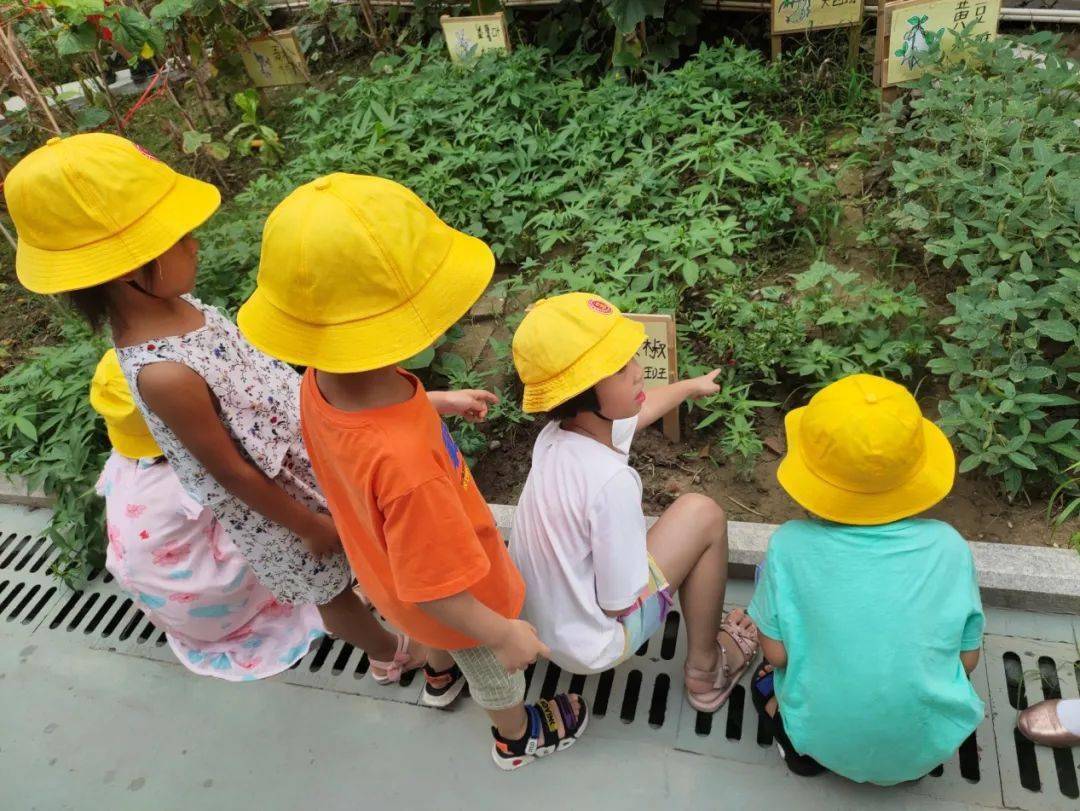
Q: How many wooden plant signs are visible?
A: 5